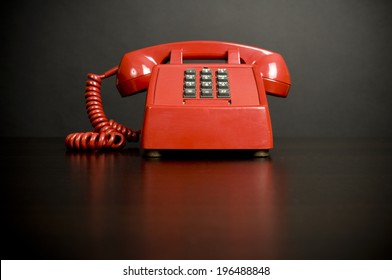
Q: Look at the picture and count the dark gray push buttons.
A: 12